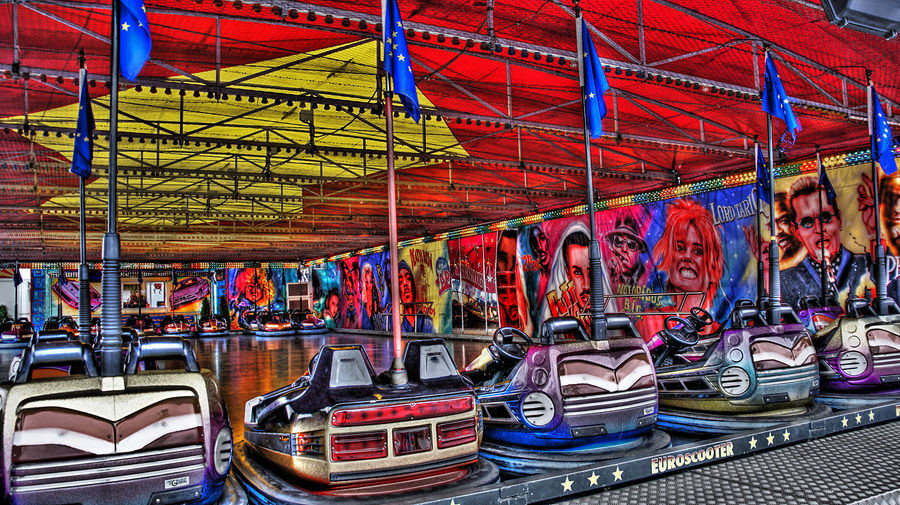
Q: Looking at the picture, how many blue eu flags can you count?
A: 8